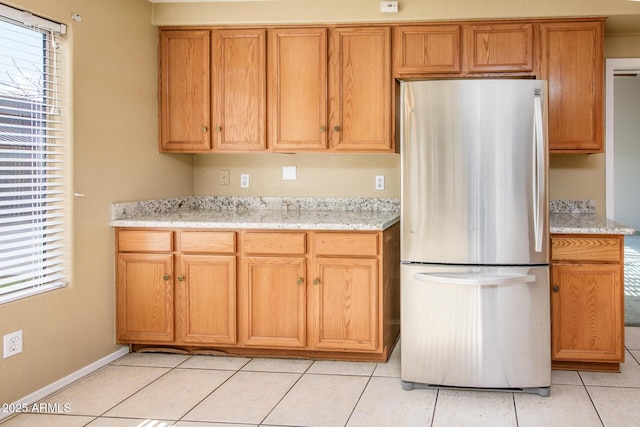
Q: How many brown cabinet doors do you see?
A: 12